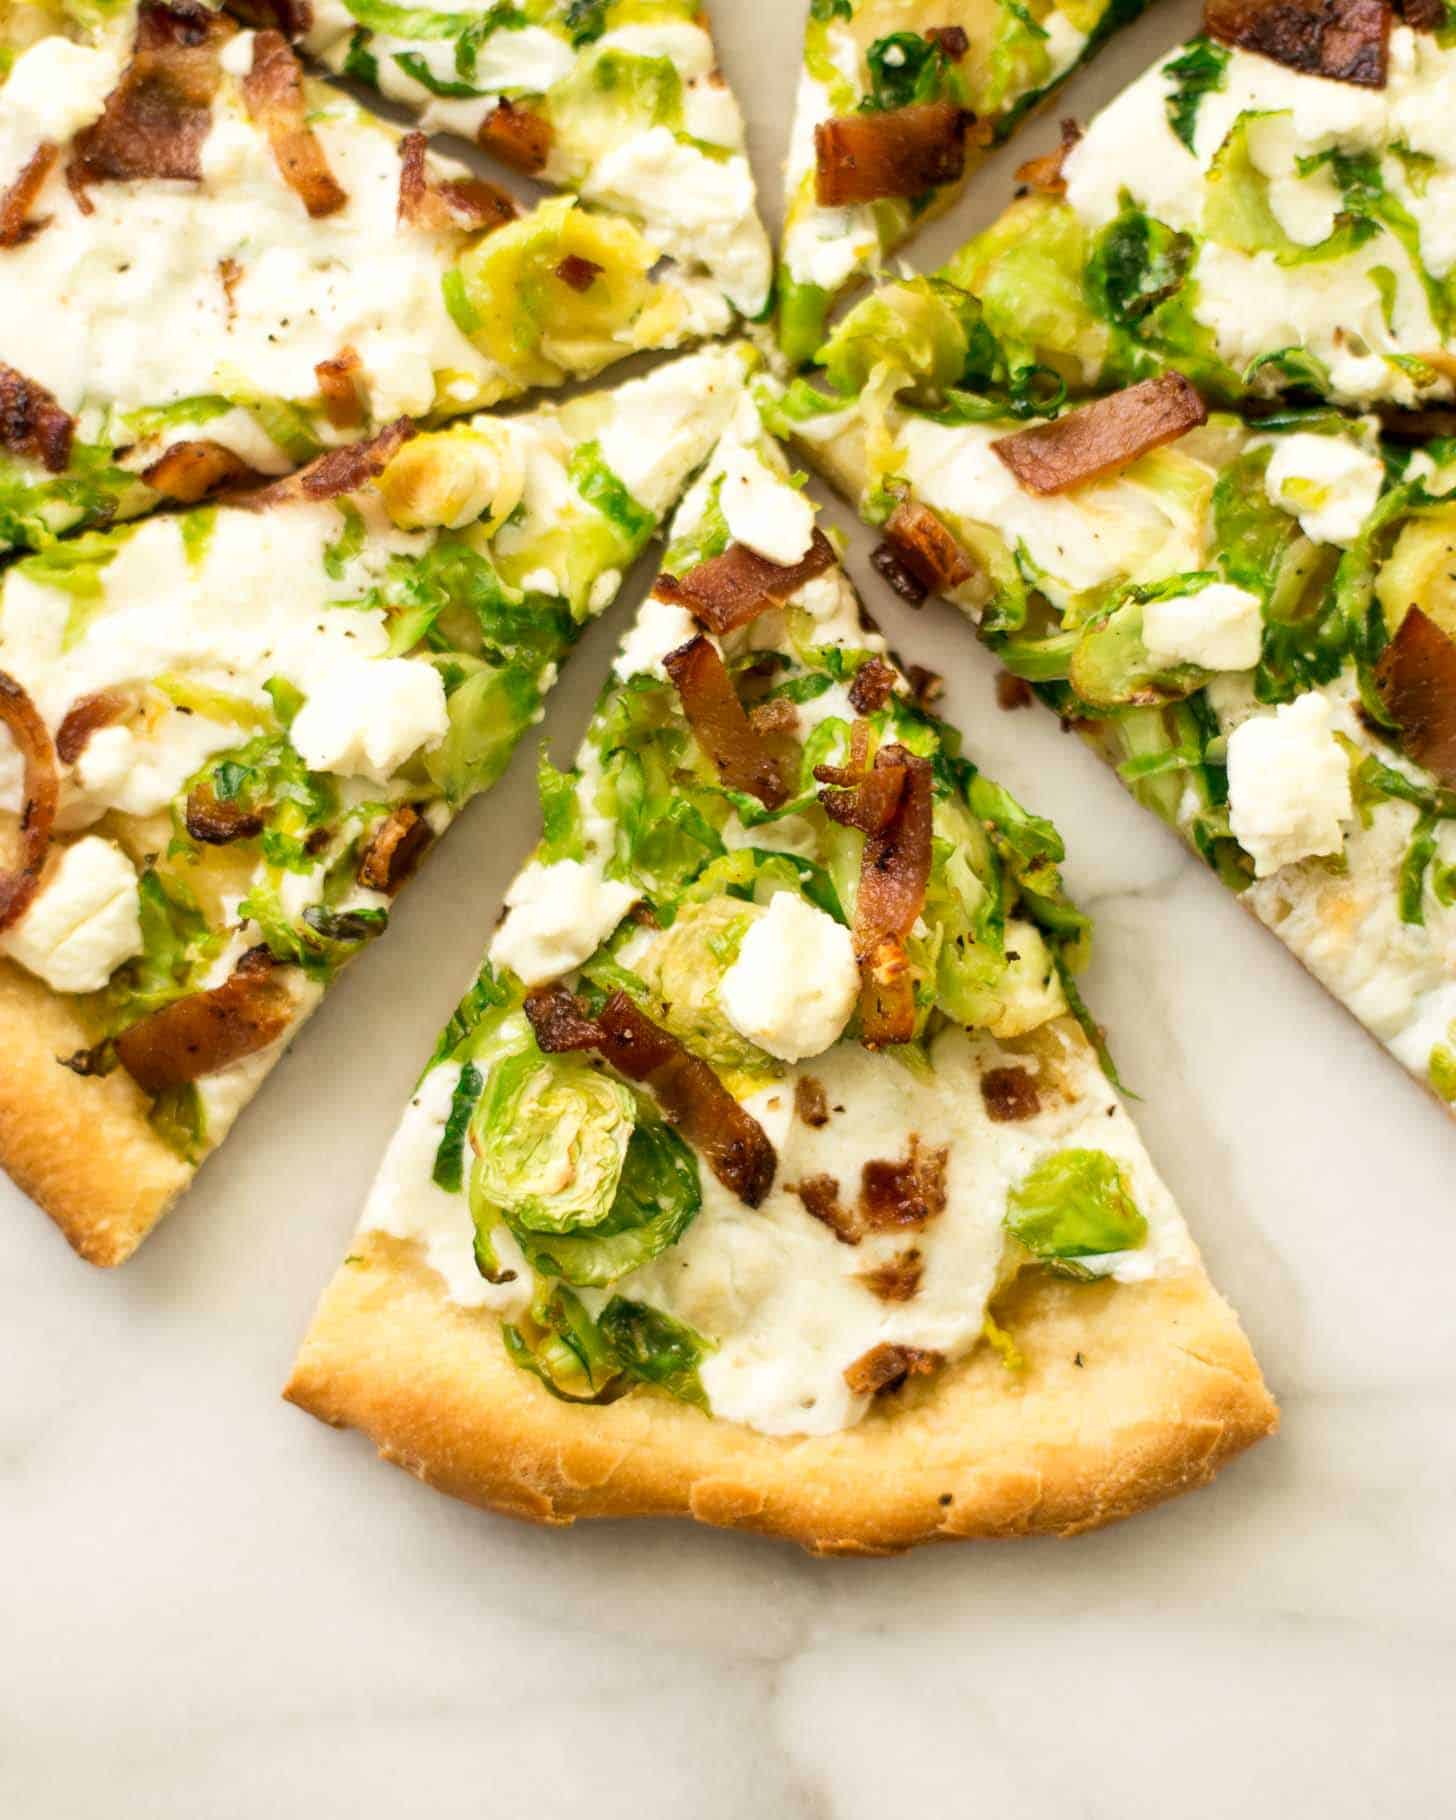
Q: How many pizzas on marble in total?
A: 1